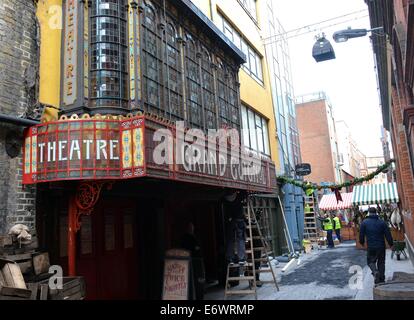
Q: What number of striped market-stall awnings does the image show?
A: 2